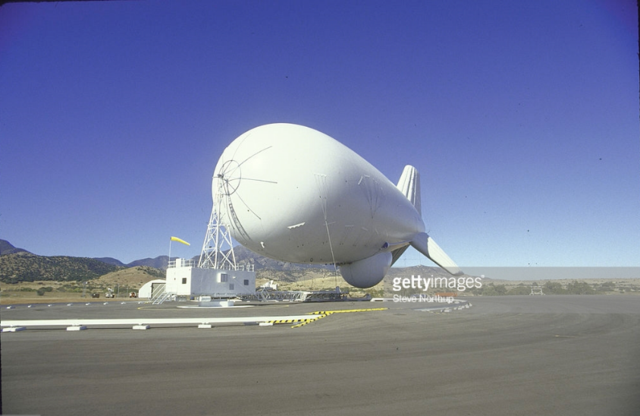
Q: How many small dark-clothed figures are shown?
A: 0